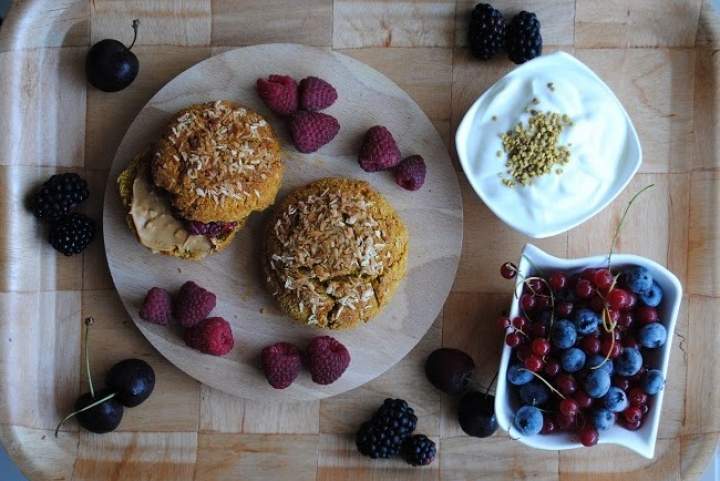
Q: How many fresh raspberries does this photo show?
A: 10